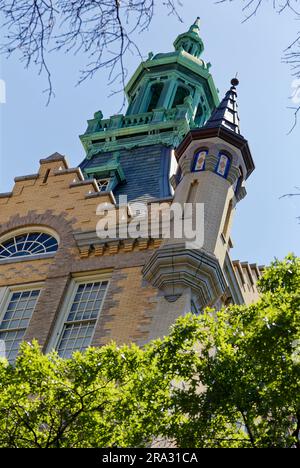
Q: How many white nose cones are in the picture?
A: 0